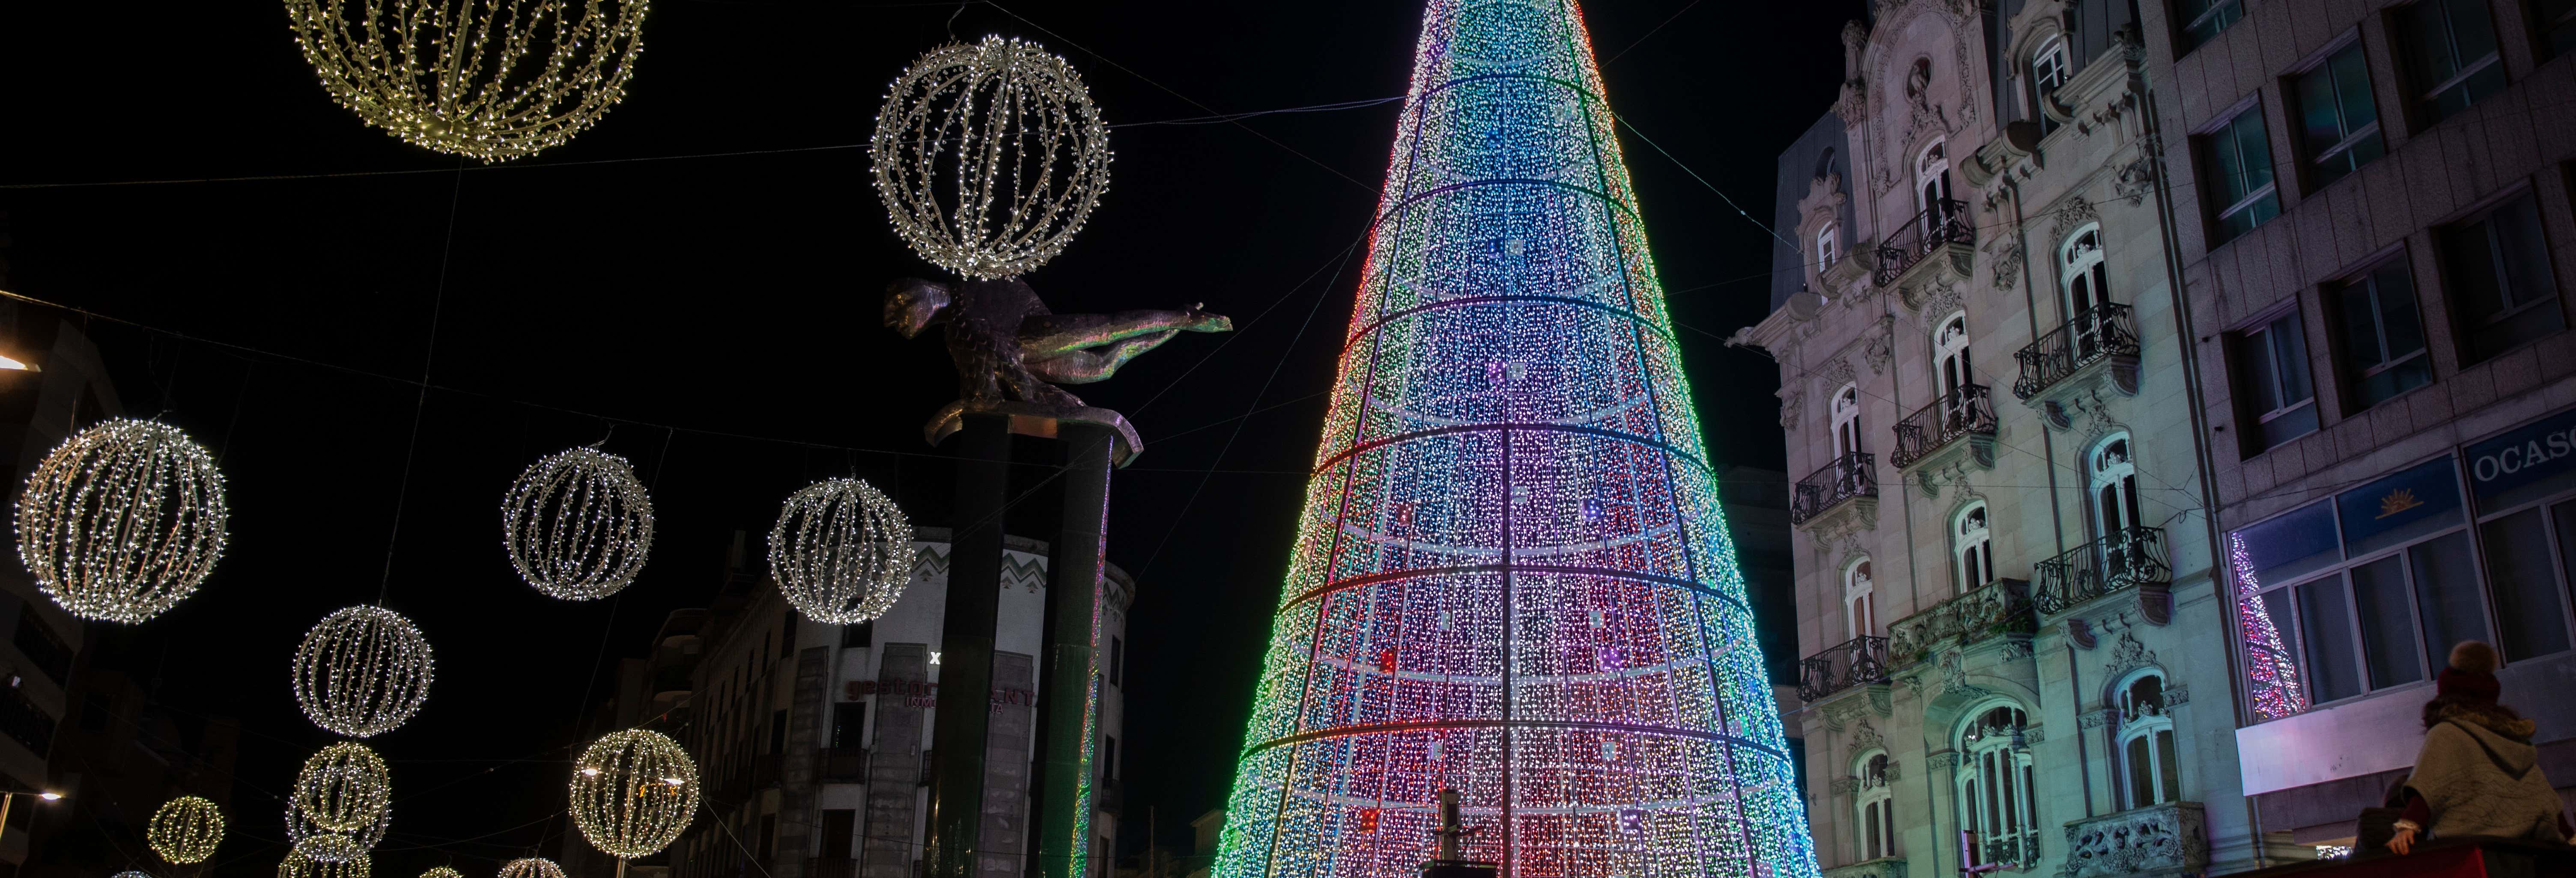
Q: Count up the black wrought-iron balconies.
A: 6